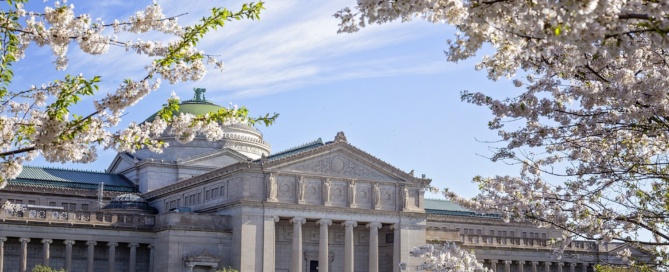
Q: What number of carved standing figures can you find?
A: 6